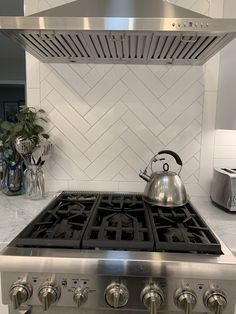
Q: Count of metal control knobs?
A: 7